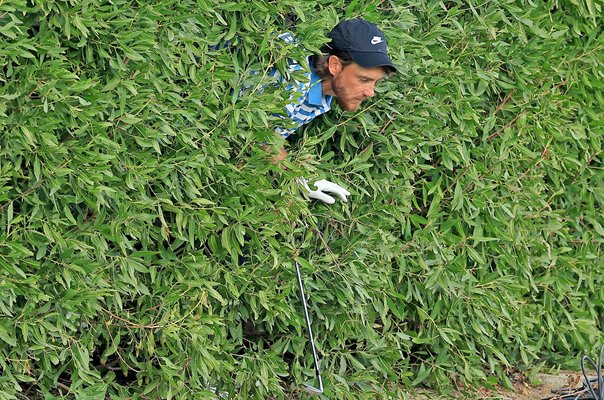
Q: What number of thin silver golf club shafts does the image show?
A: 1